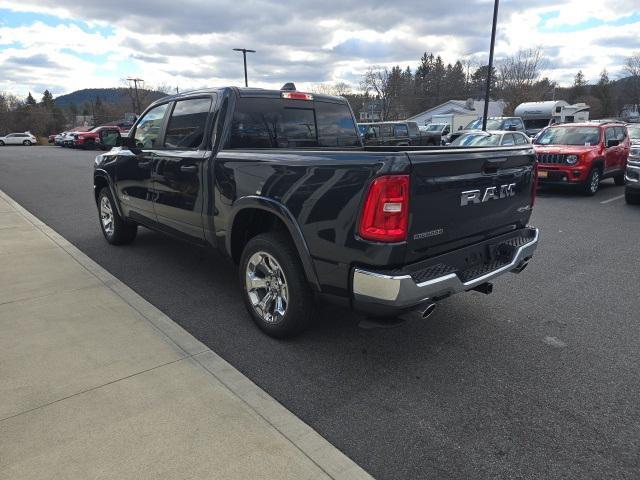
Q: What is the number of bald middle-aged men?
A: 0